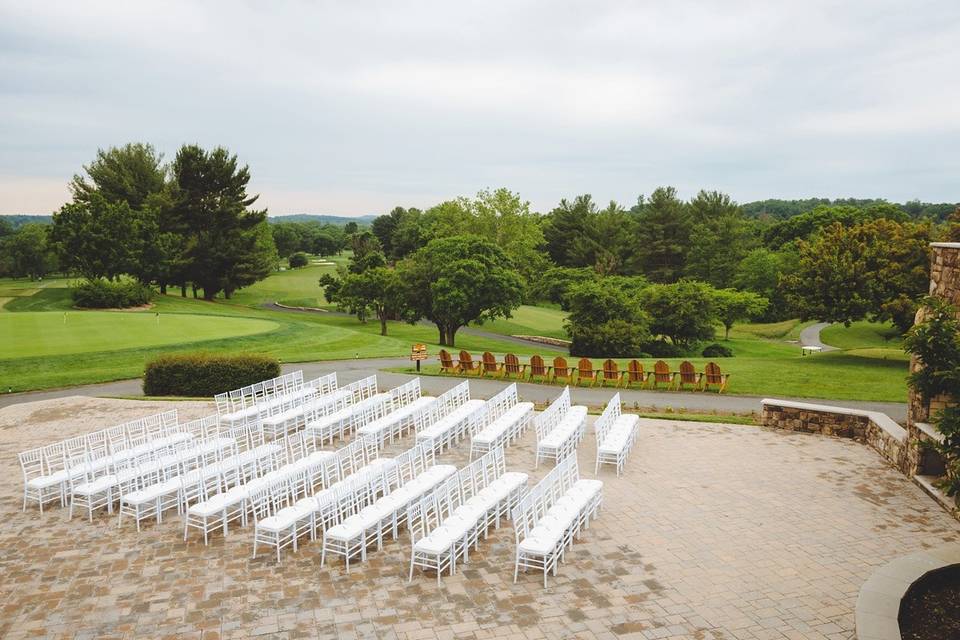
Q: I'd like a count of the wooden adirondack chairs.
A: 12